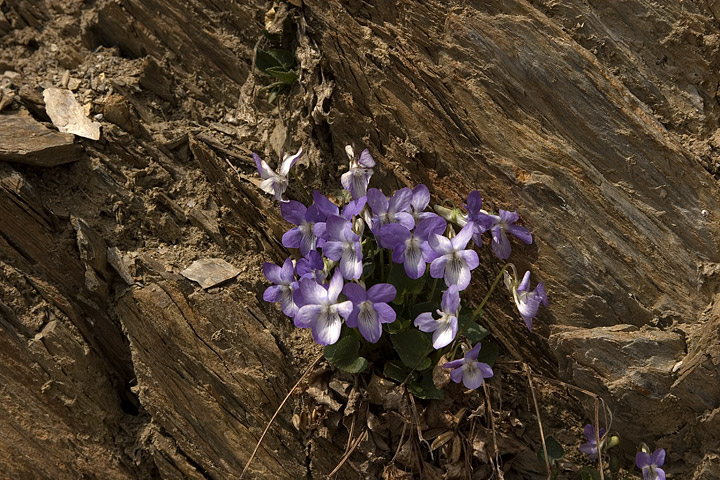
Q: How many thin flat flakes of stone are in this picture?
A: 2